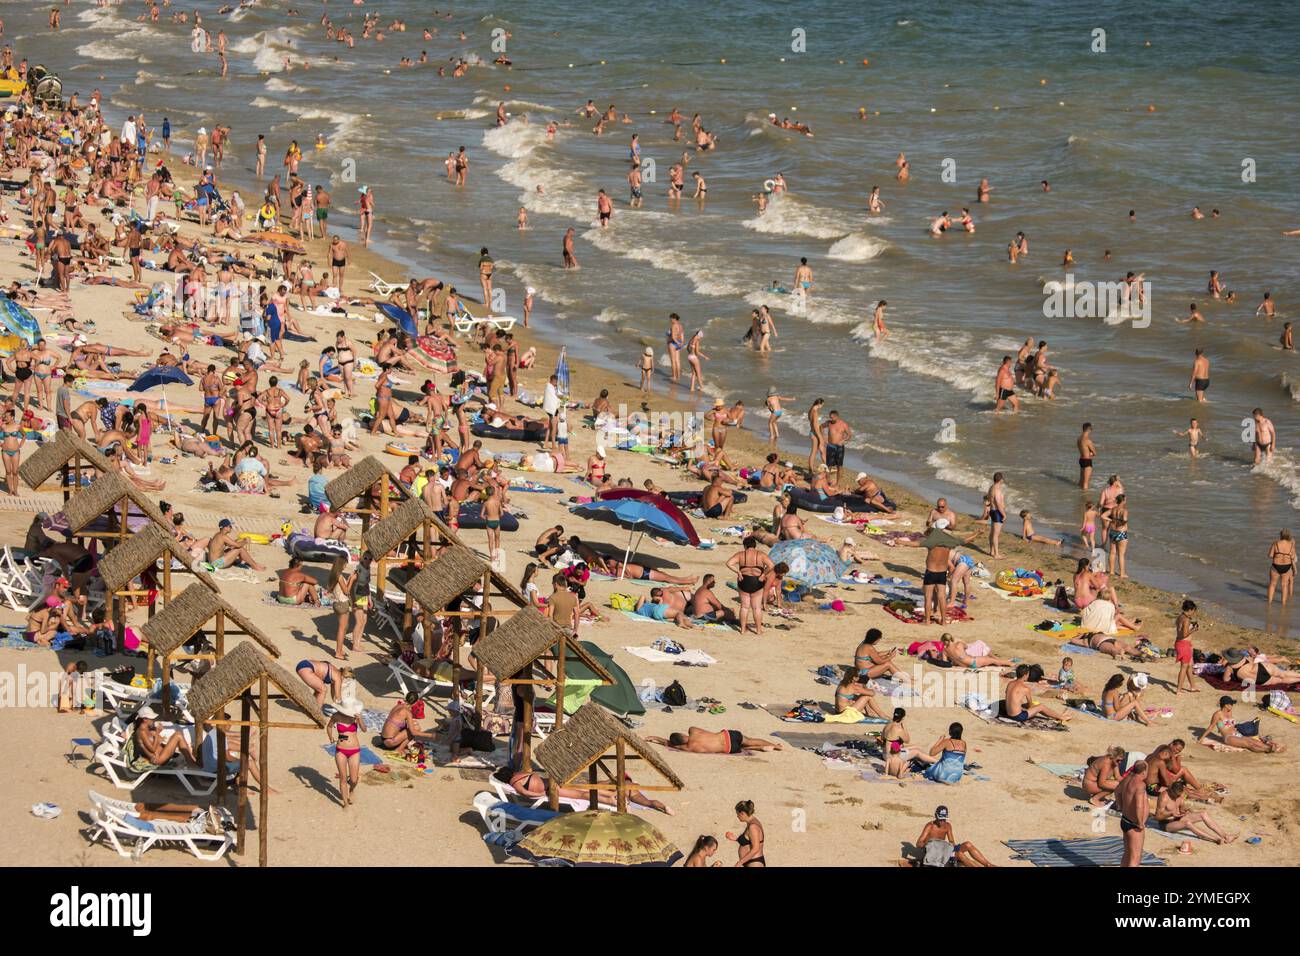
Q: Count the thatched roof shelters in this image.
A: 10